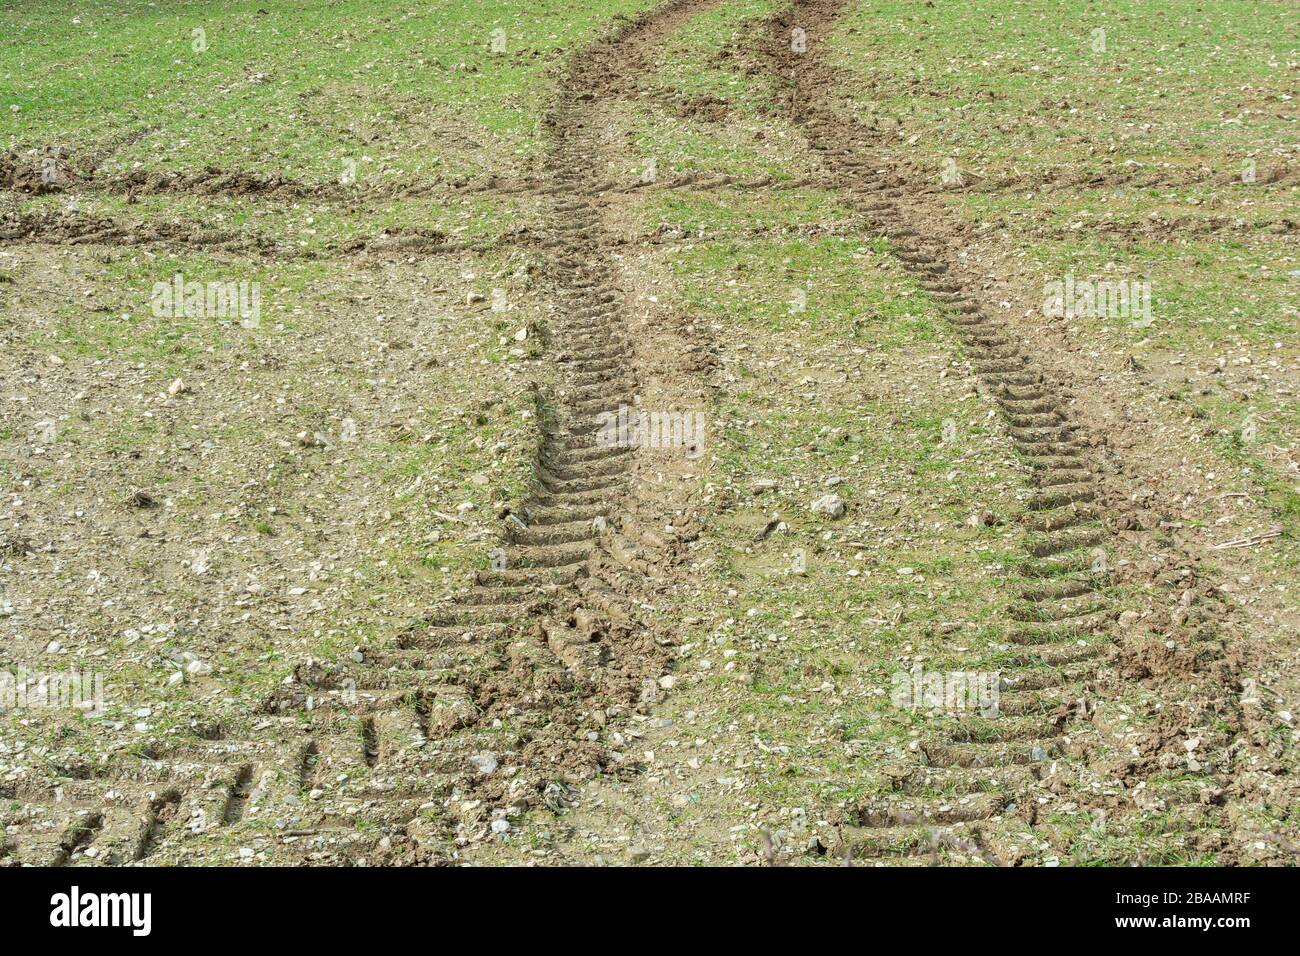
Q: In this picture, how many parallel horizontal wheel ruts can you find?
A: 2